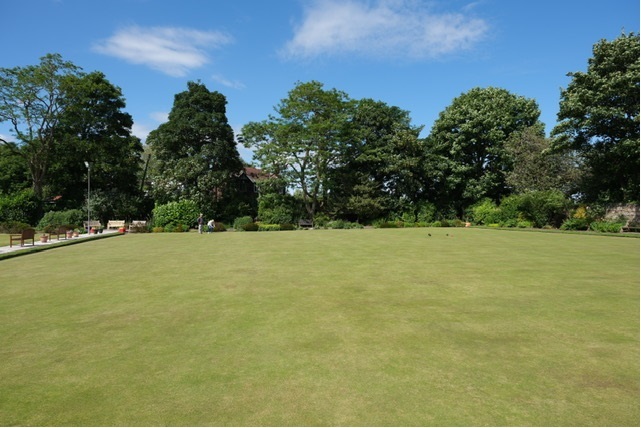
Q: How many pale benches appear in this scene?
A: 3